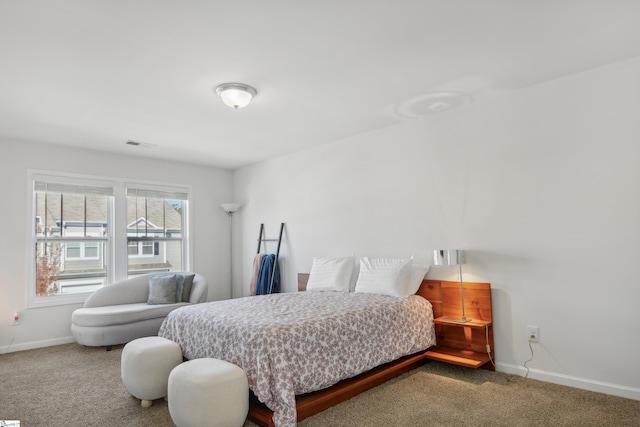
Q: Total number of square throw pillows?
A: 2